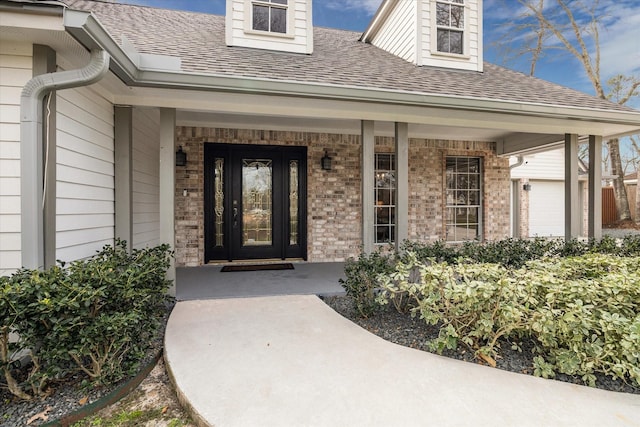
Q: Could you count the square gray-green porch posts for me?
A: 6